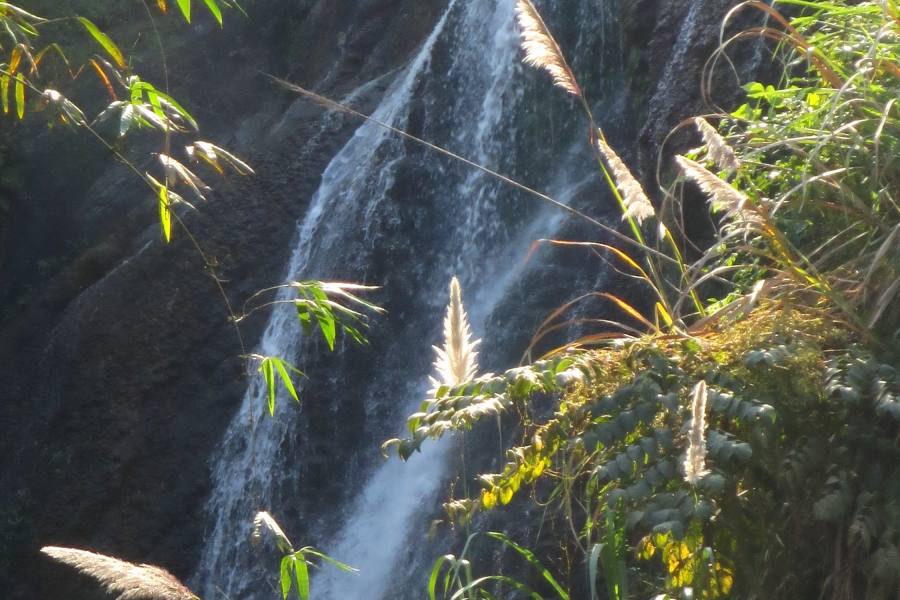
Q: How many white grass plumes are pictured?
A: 7